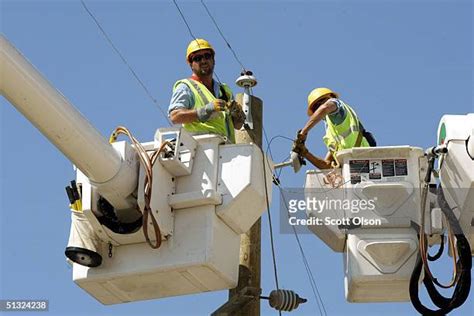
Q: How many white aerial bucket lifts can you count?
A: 2